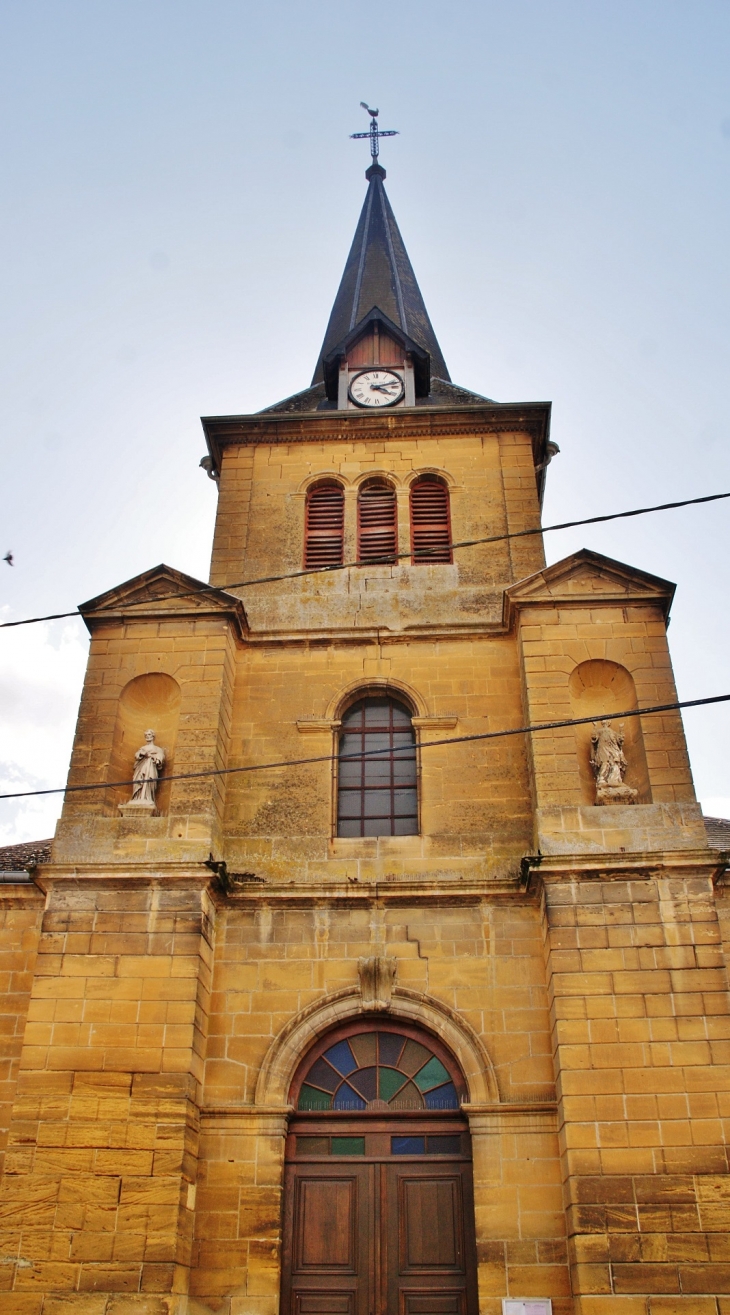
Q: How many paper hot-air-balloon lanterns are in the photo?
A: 0